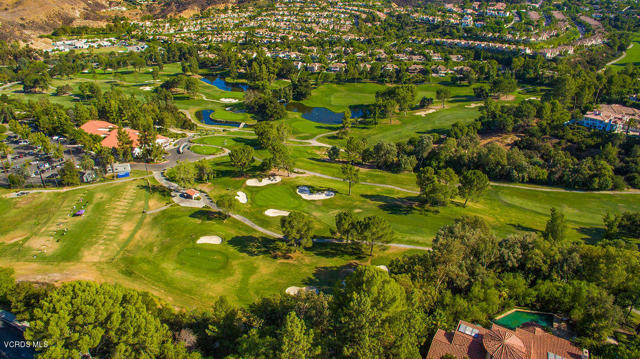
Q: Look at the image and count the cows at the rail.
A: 0